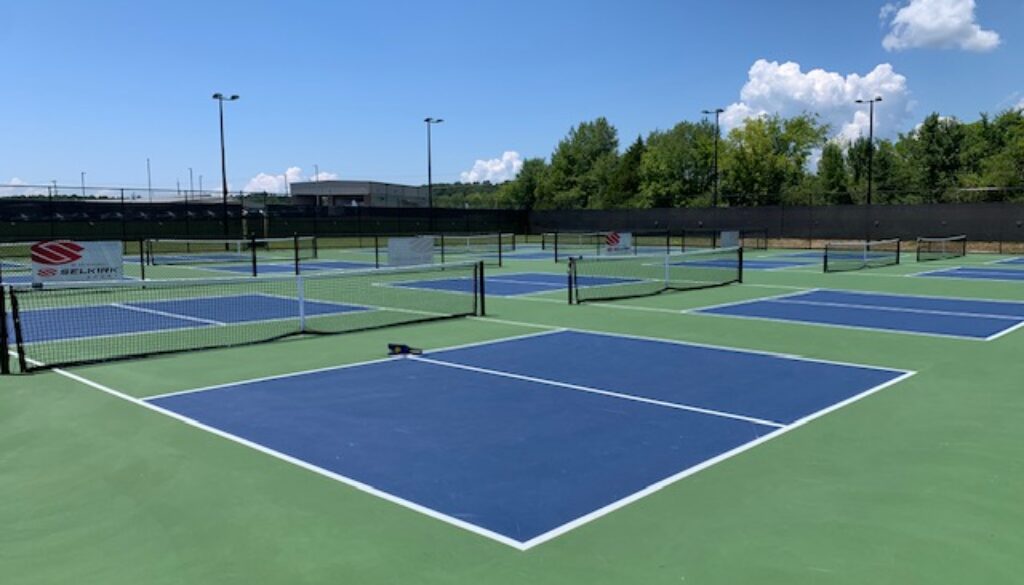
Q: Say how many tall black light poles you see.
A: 4